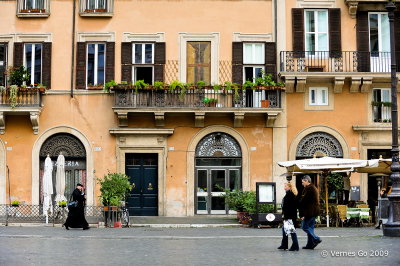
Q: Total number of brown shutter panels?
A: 12